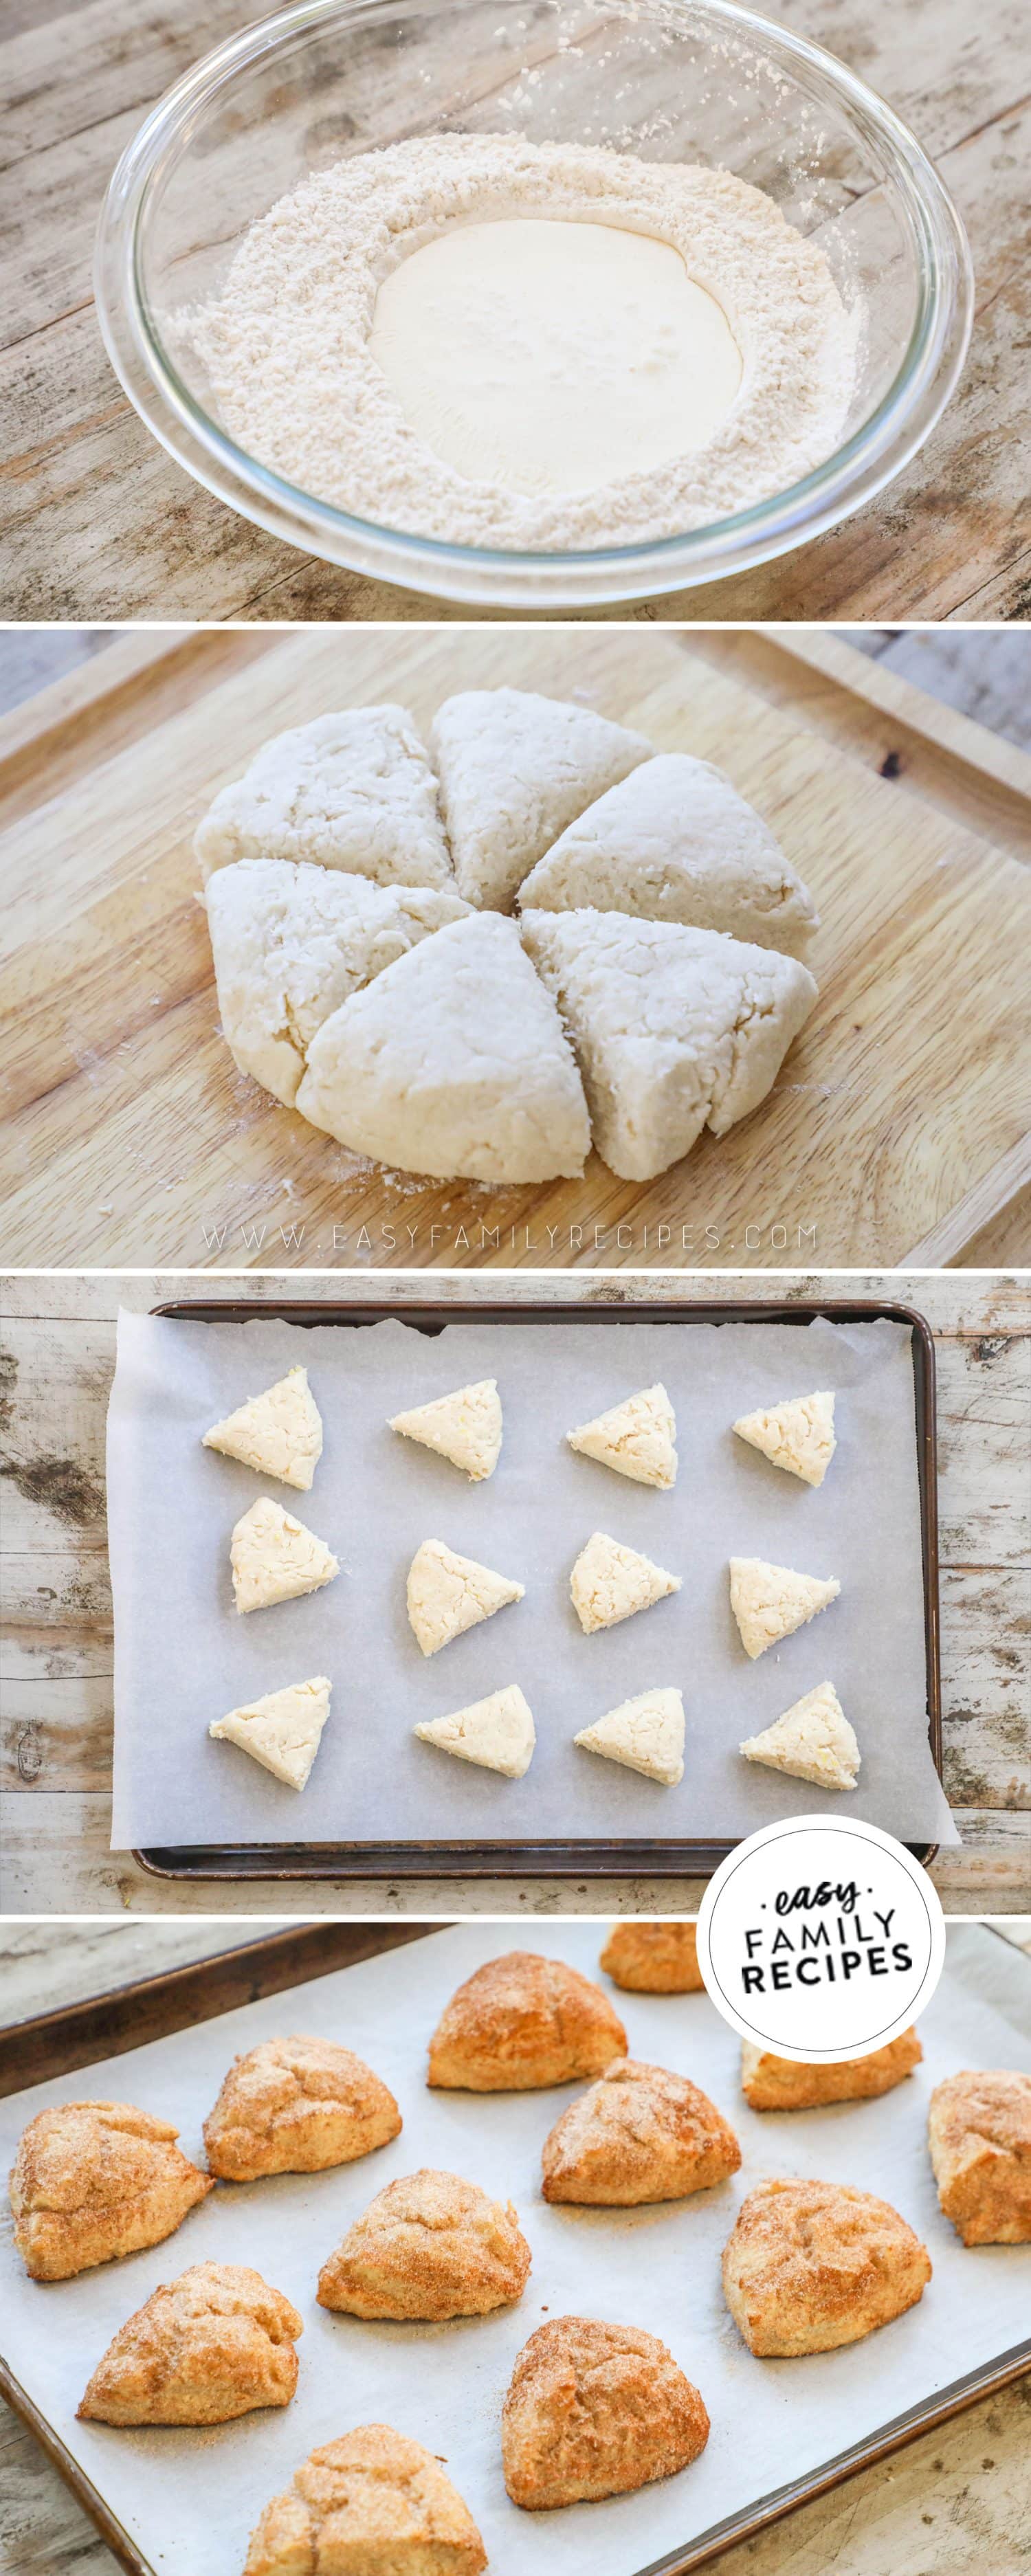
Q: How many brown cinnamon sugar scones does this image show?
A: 12